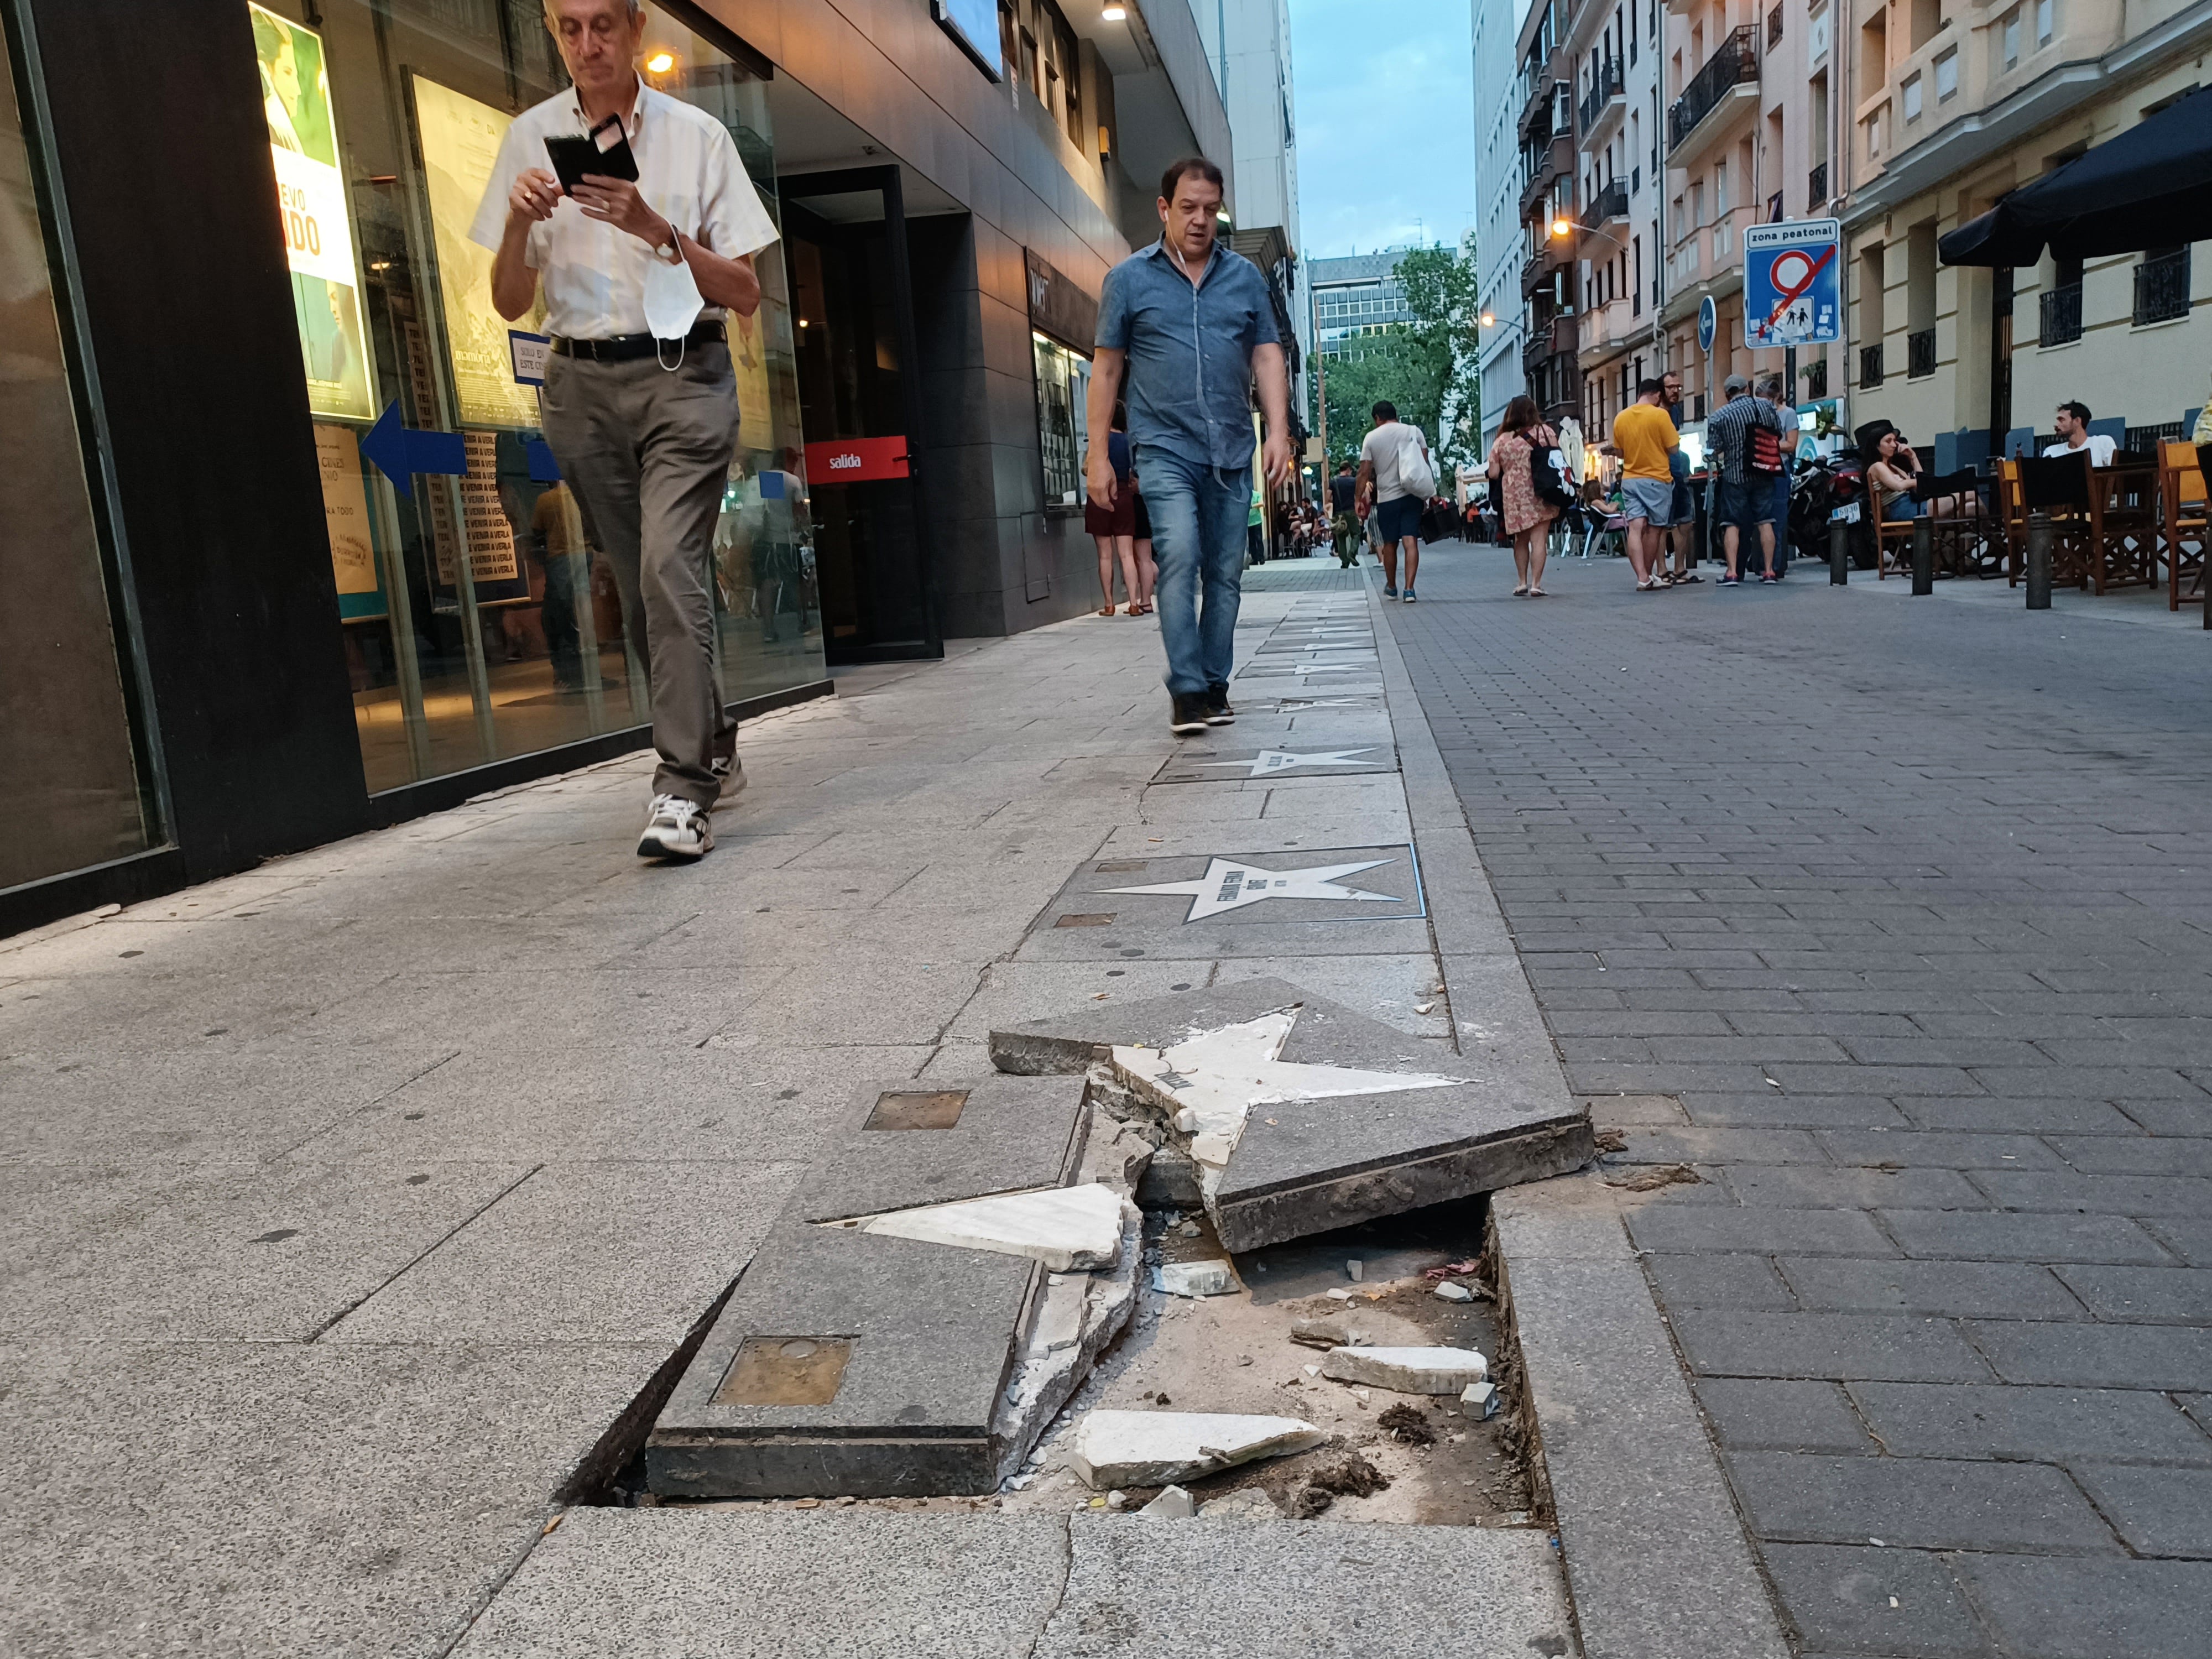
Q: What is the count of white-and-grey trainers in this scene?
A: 2